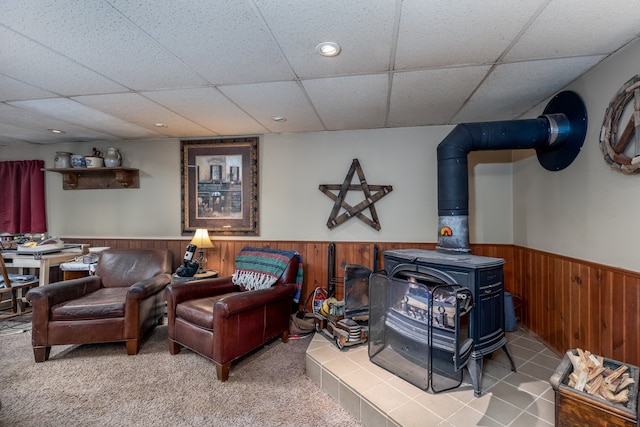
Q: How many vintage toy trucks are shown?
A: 1